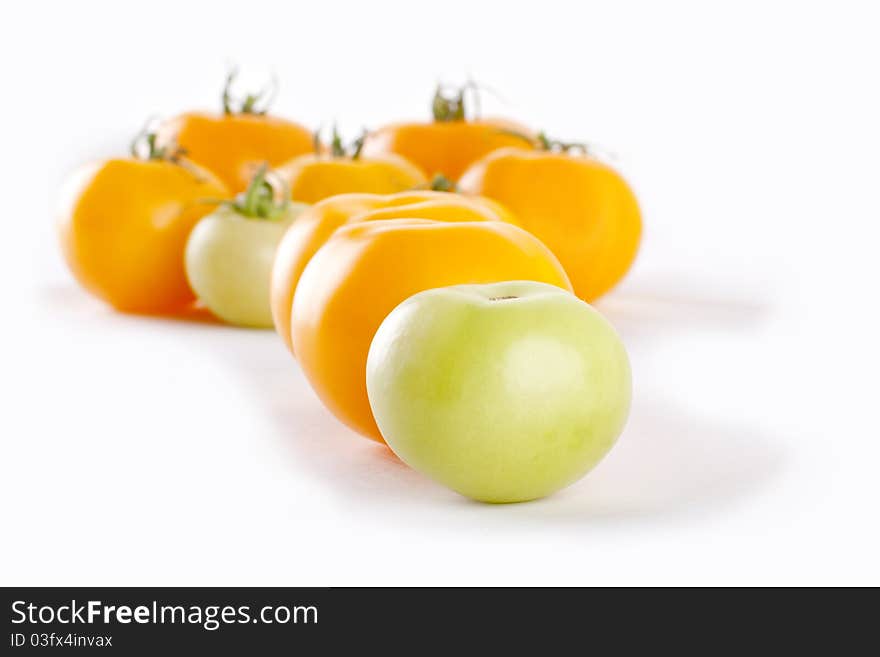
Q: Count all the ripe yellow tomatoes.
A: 7